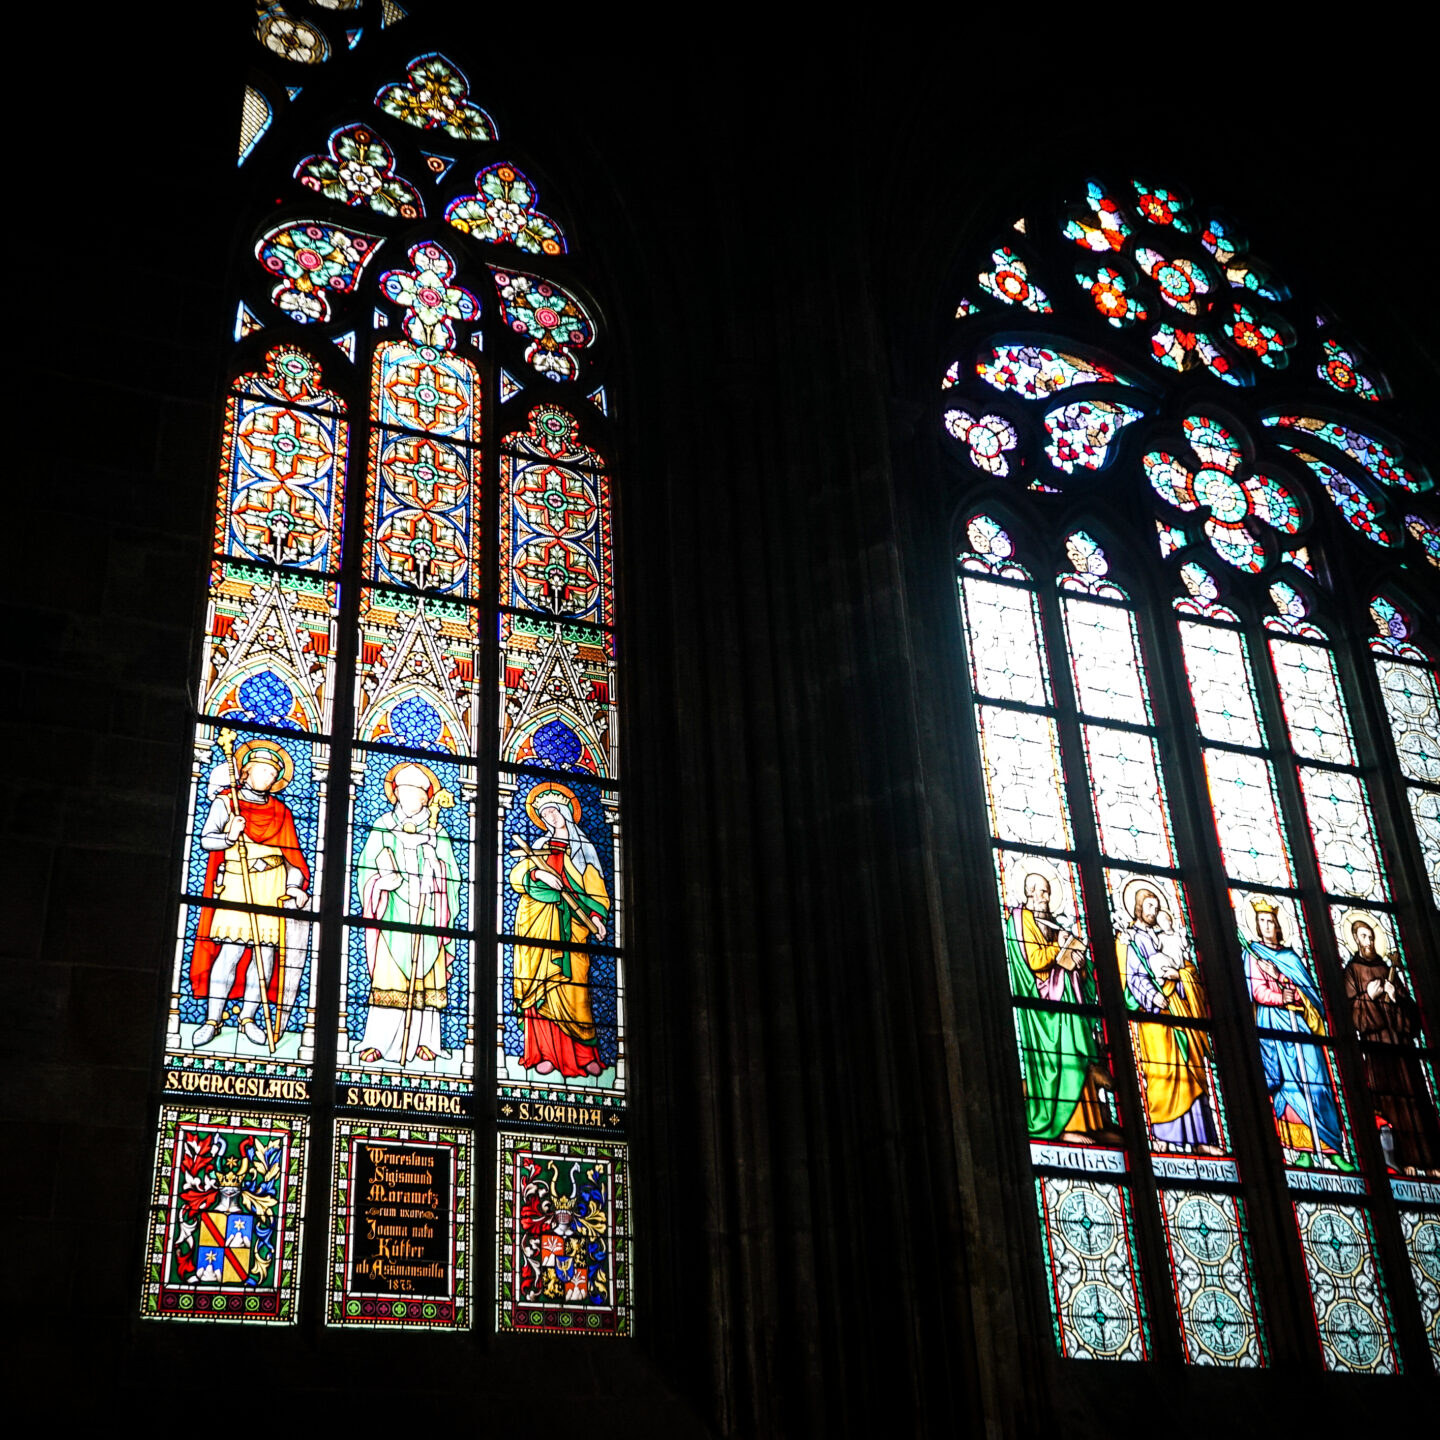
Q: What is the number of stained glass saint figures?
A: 7